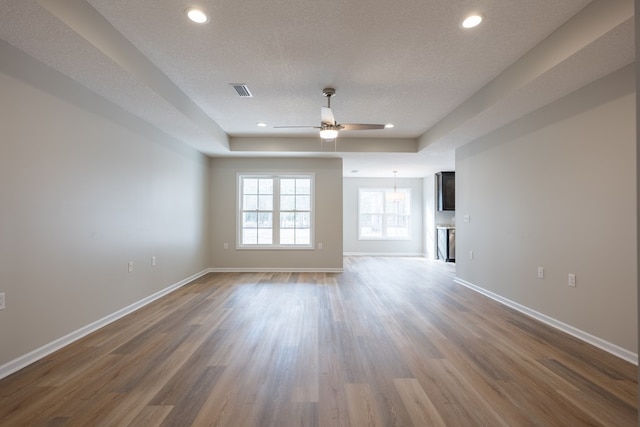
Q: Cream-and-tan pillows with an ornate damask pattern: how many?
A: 0